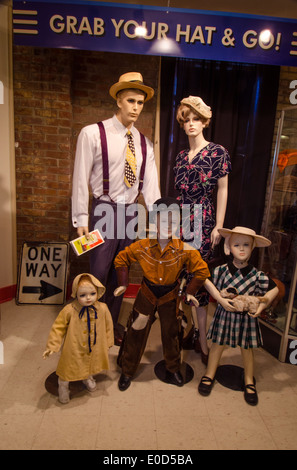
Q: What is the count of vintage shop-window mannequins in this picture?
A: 5